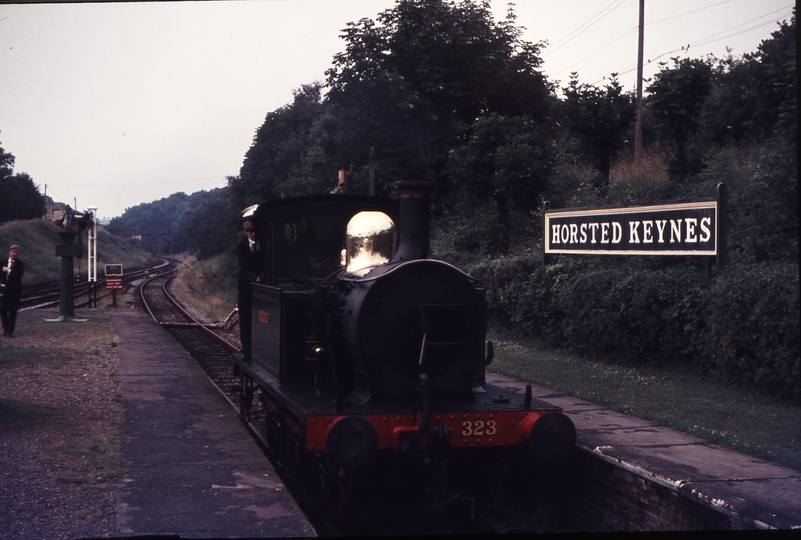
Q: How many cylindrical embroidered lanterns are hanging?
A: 0